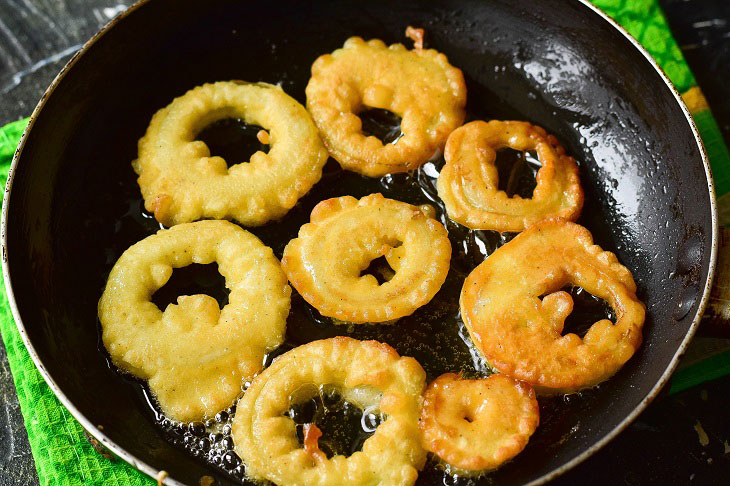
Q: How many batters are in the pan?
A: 8